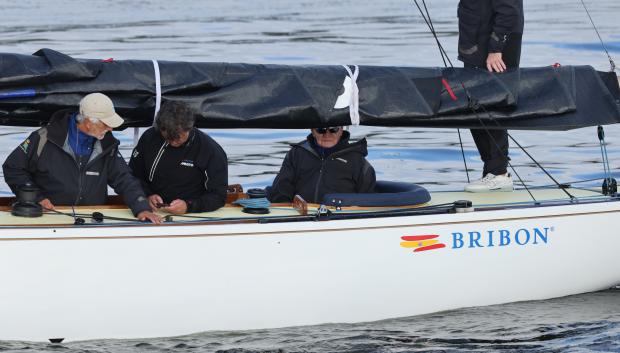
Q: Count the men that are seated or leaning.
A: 3